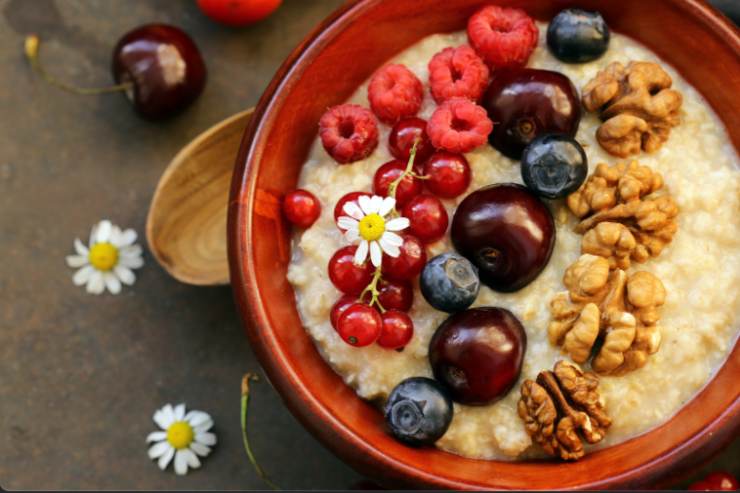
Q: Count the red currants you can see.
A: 12